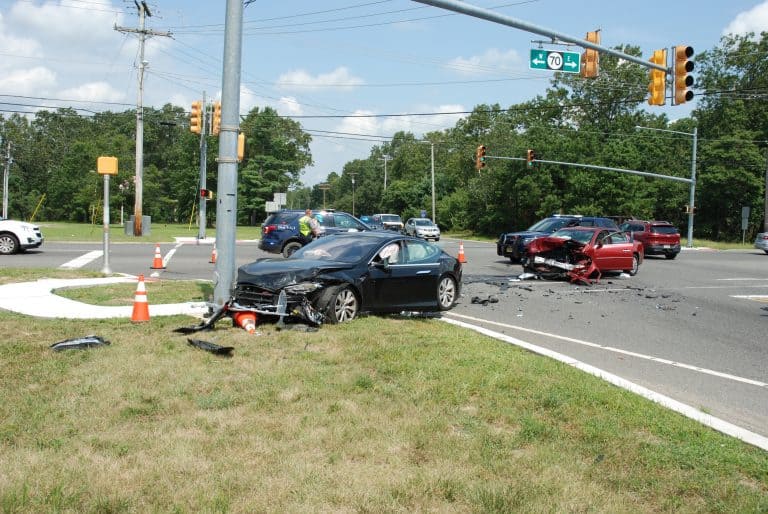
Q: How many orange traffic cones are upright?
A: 4